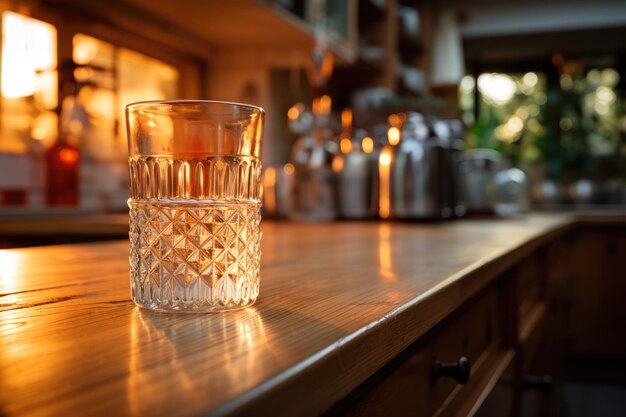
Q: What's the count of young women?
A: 0